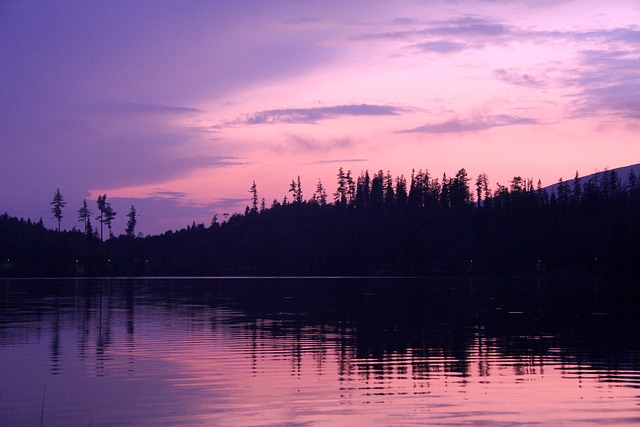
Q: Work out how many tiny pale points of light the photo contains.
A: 7